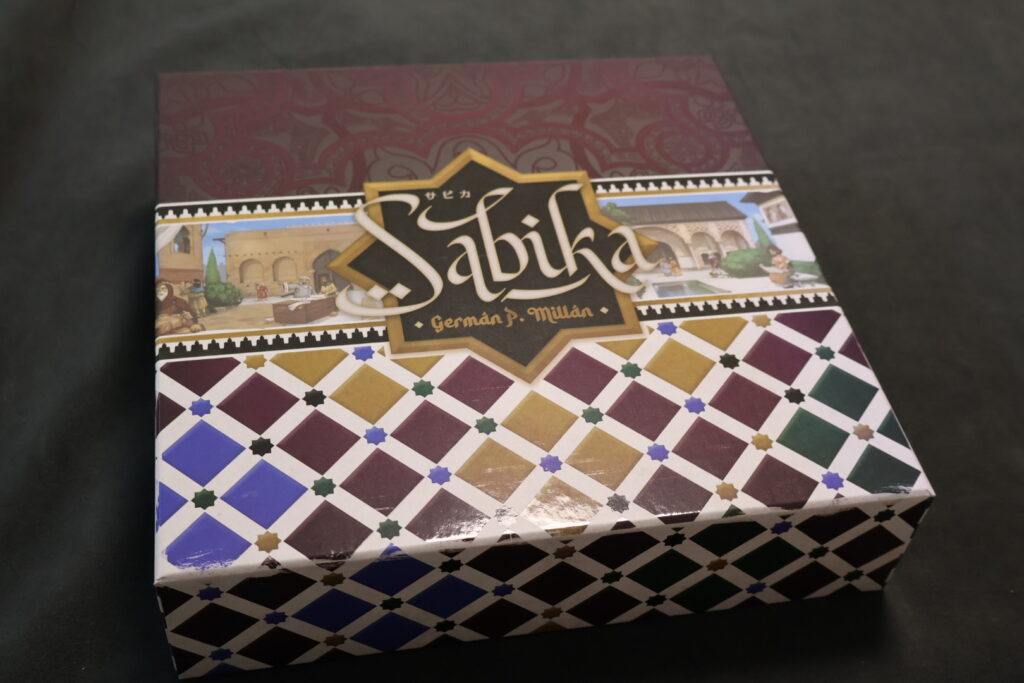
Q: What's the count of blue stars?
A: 15